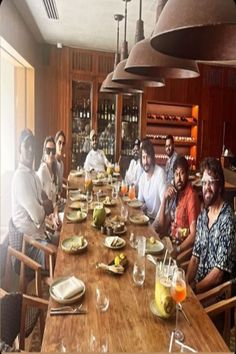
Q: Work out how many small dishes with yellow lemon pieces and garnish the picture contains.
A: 1